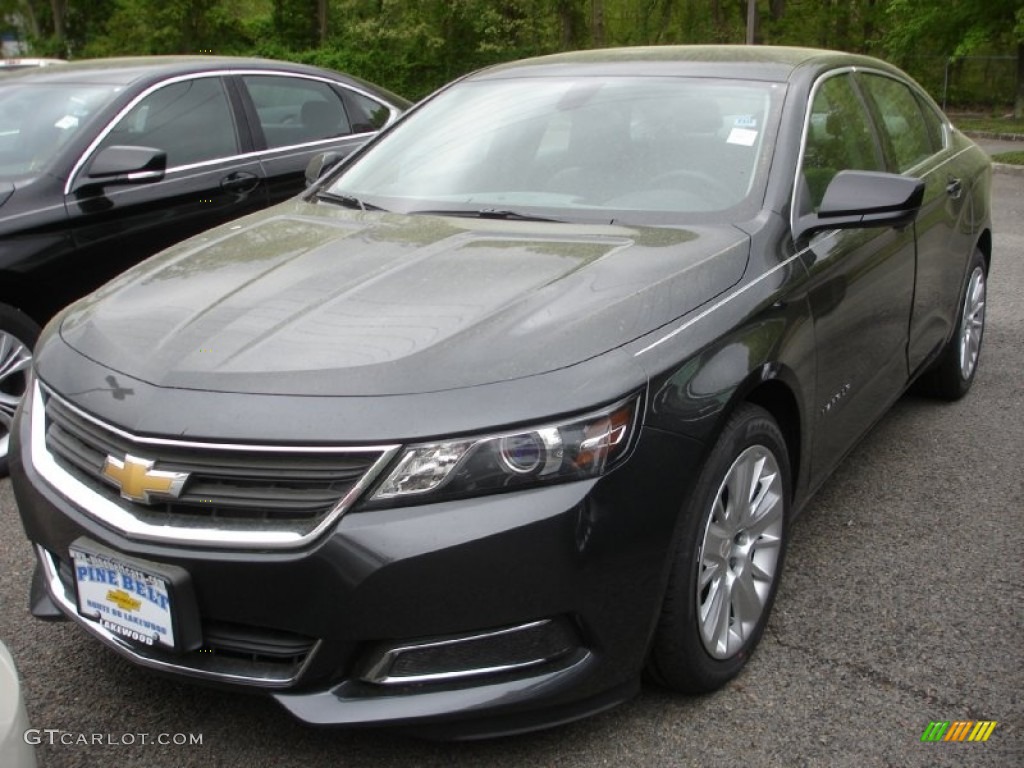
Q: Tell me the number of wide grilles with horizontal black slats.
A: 2